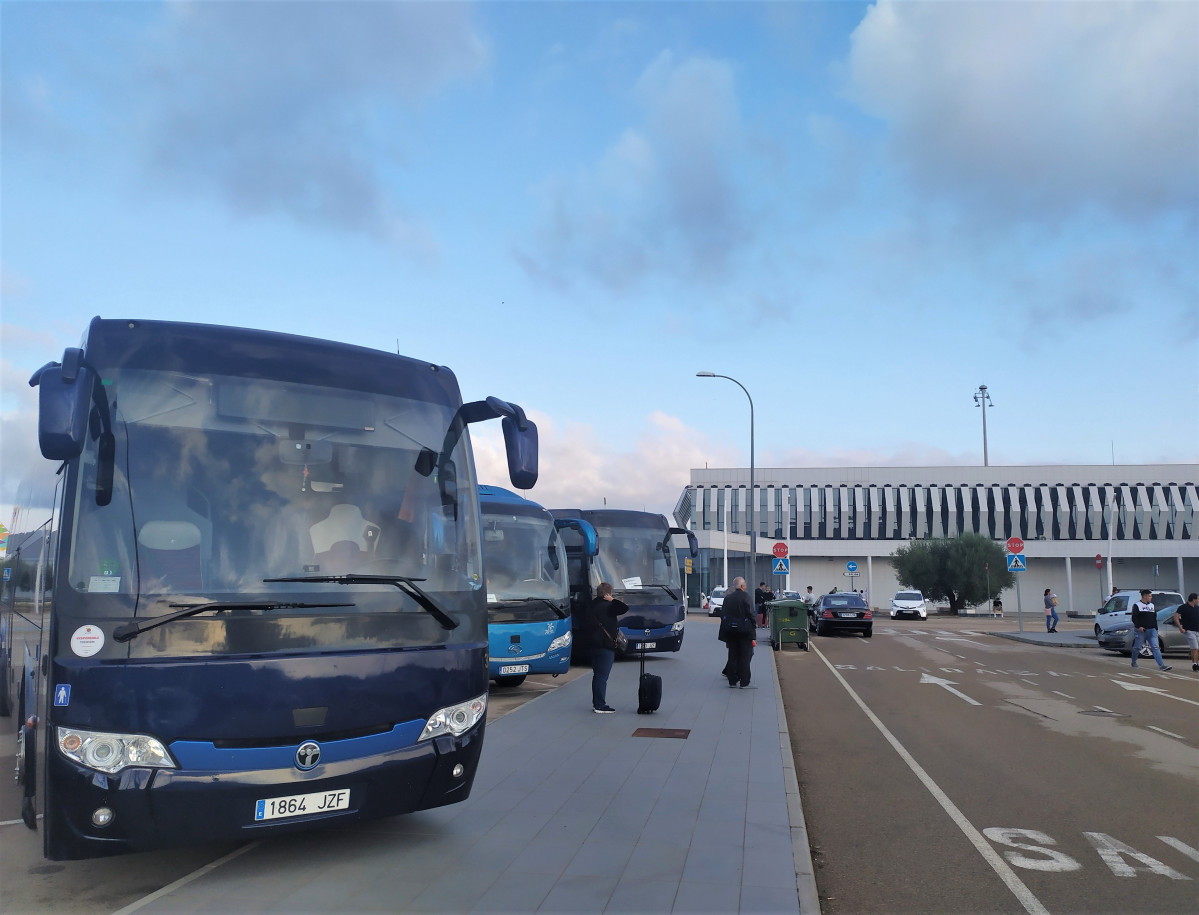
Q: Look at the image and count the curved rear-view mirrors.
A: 4